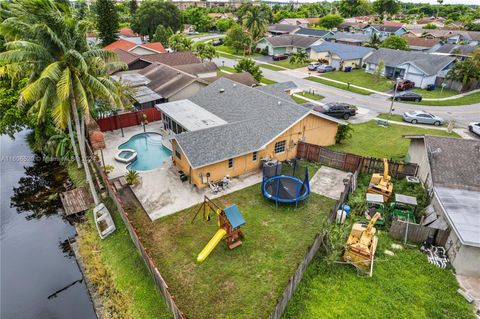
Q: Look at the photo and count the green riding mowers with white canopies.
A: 2